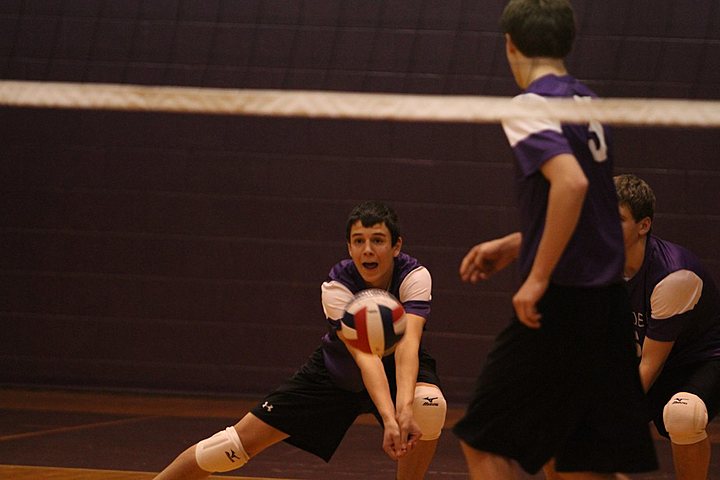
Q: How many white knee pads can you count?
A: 3